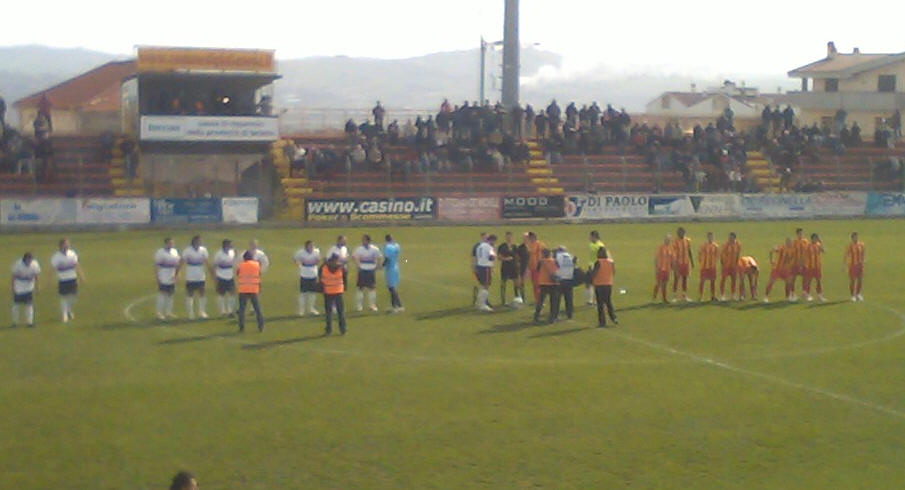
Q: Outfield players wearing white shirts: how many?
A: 10